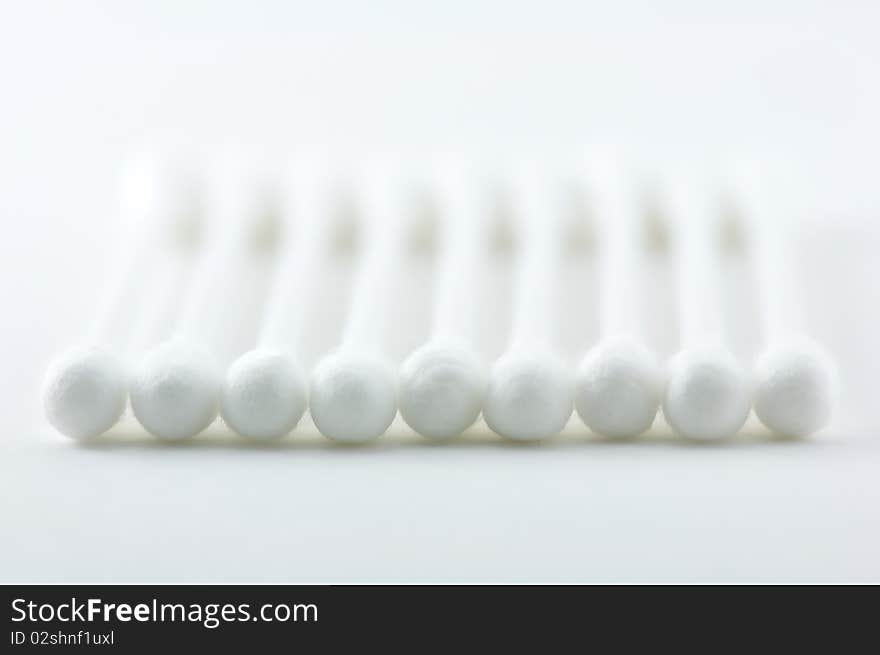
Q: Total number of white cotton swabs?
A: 9